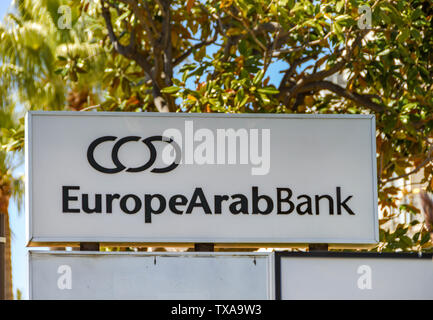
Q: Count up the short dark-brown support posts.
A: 3